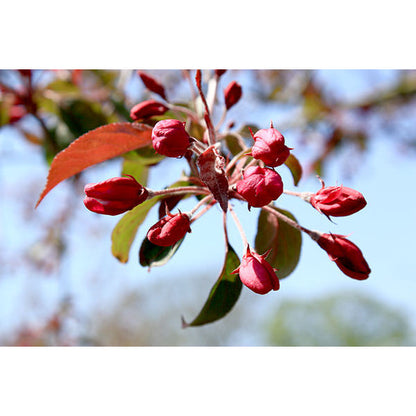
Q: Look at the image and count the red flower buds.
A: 11